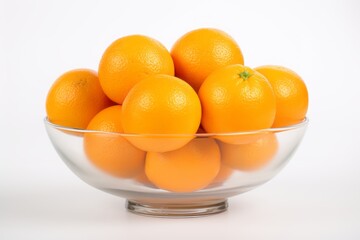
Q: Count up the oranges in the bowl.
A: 9